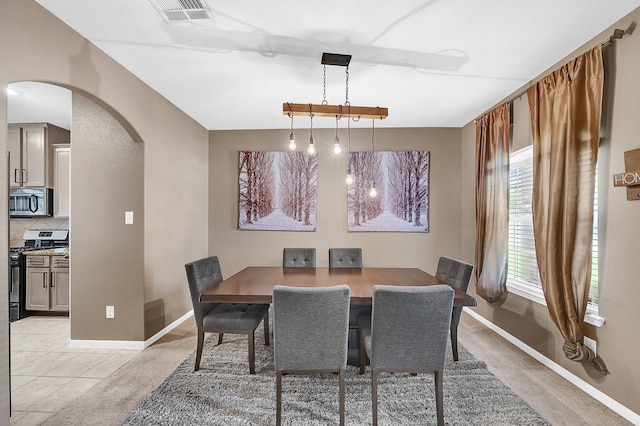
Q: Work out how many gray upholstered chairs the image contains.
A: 6